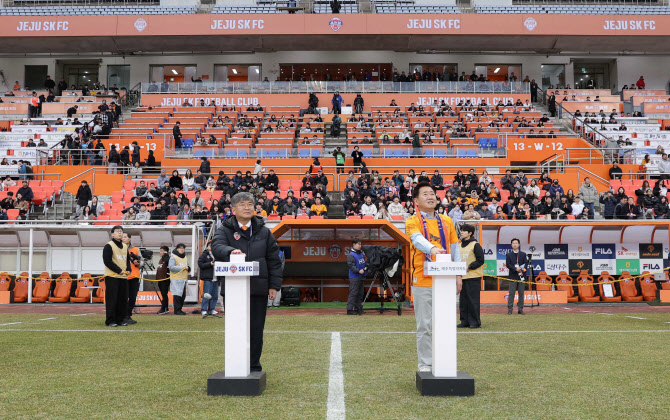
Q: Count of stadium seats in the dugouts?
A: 13